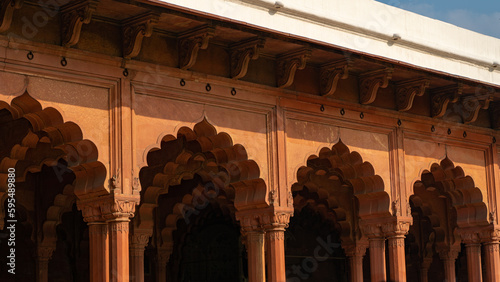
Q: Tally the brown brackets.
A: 11